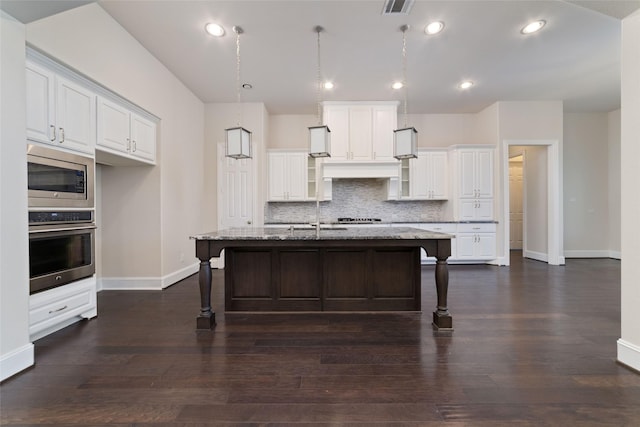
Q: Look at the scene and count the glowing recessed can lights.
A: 6